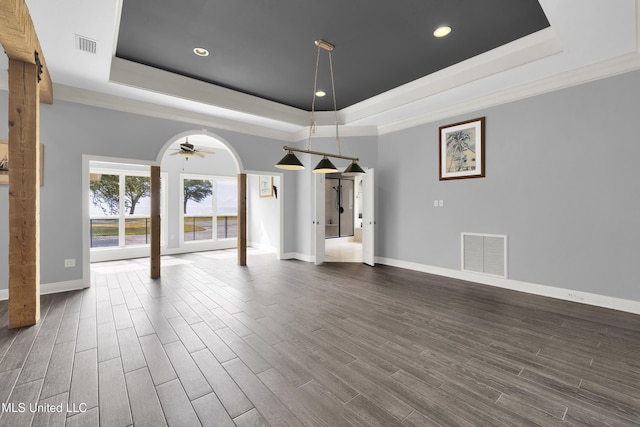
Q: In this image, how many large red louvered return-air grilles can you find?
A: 0